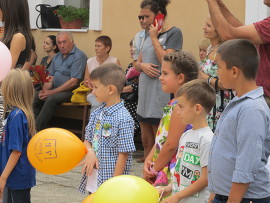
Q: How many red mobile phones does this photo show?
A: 1